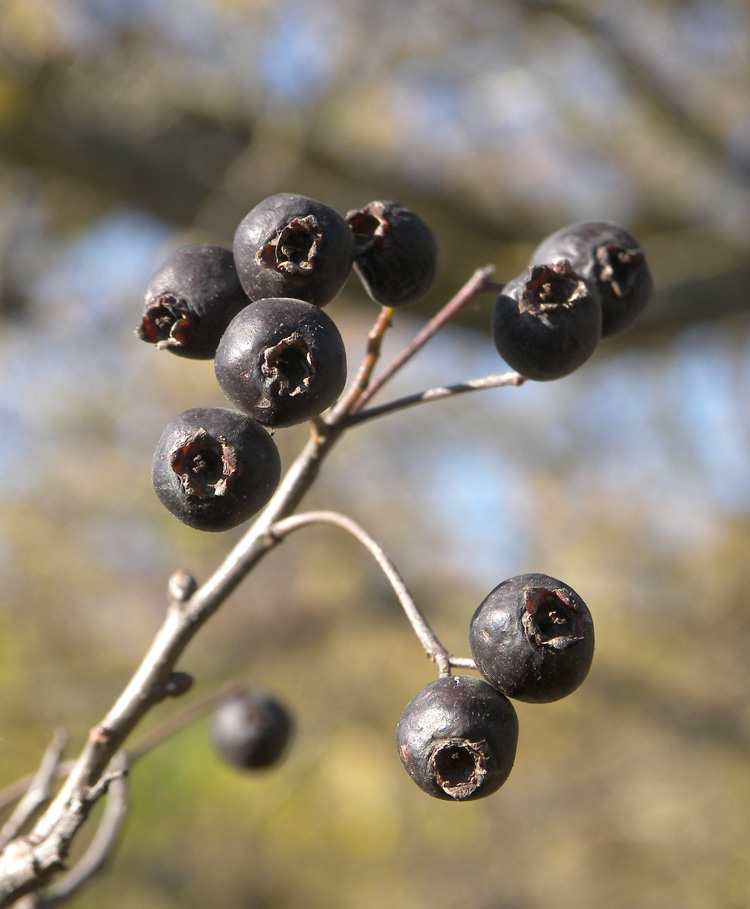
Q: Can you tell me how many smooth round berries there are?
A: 10